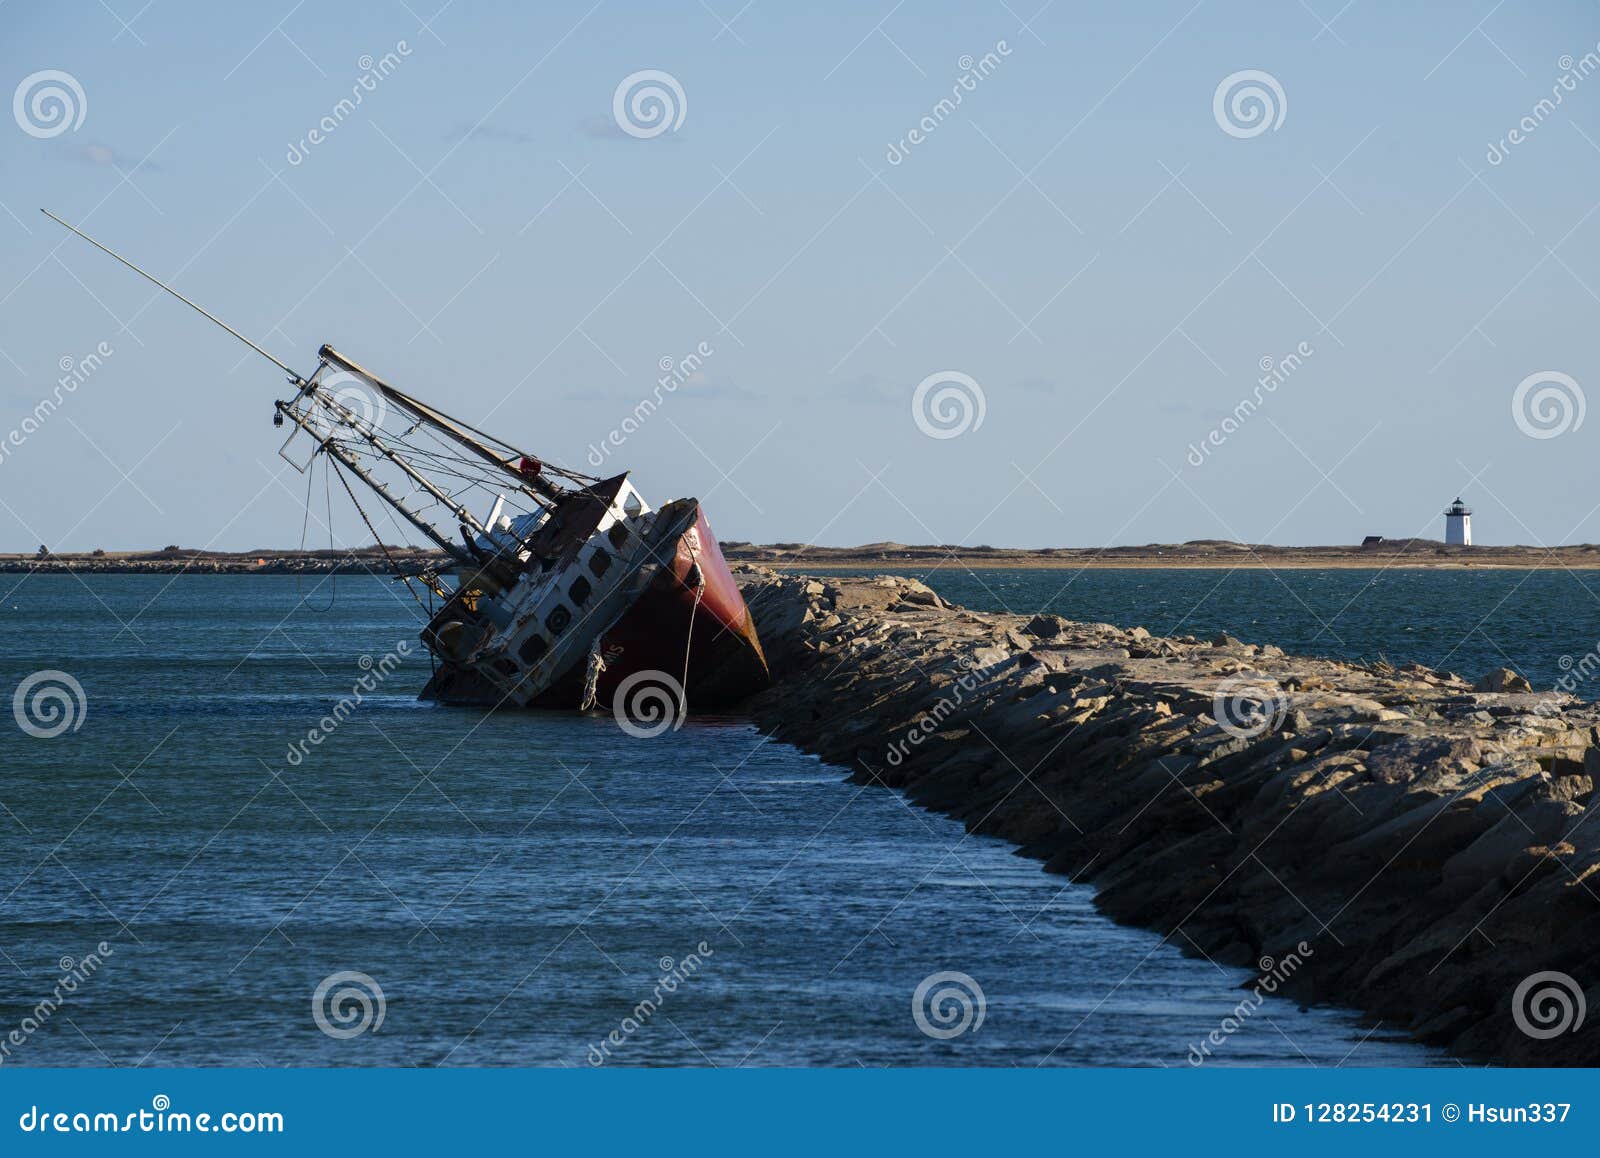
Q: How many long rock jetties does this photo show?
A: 1